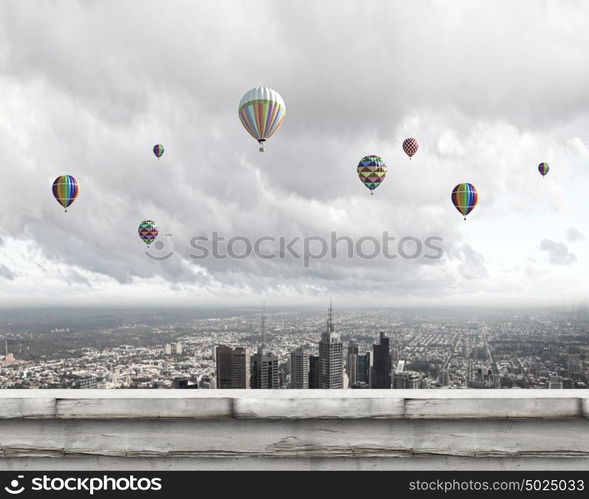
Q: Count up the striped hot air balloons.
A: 5